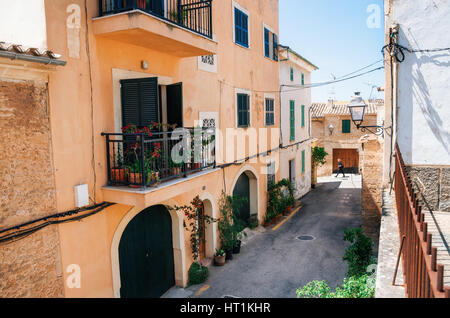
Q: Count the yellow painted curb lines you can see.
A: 2